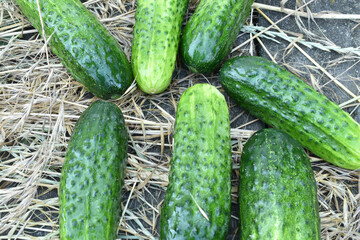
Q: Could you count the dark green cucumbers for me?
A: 5